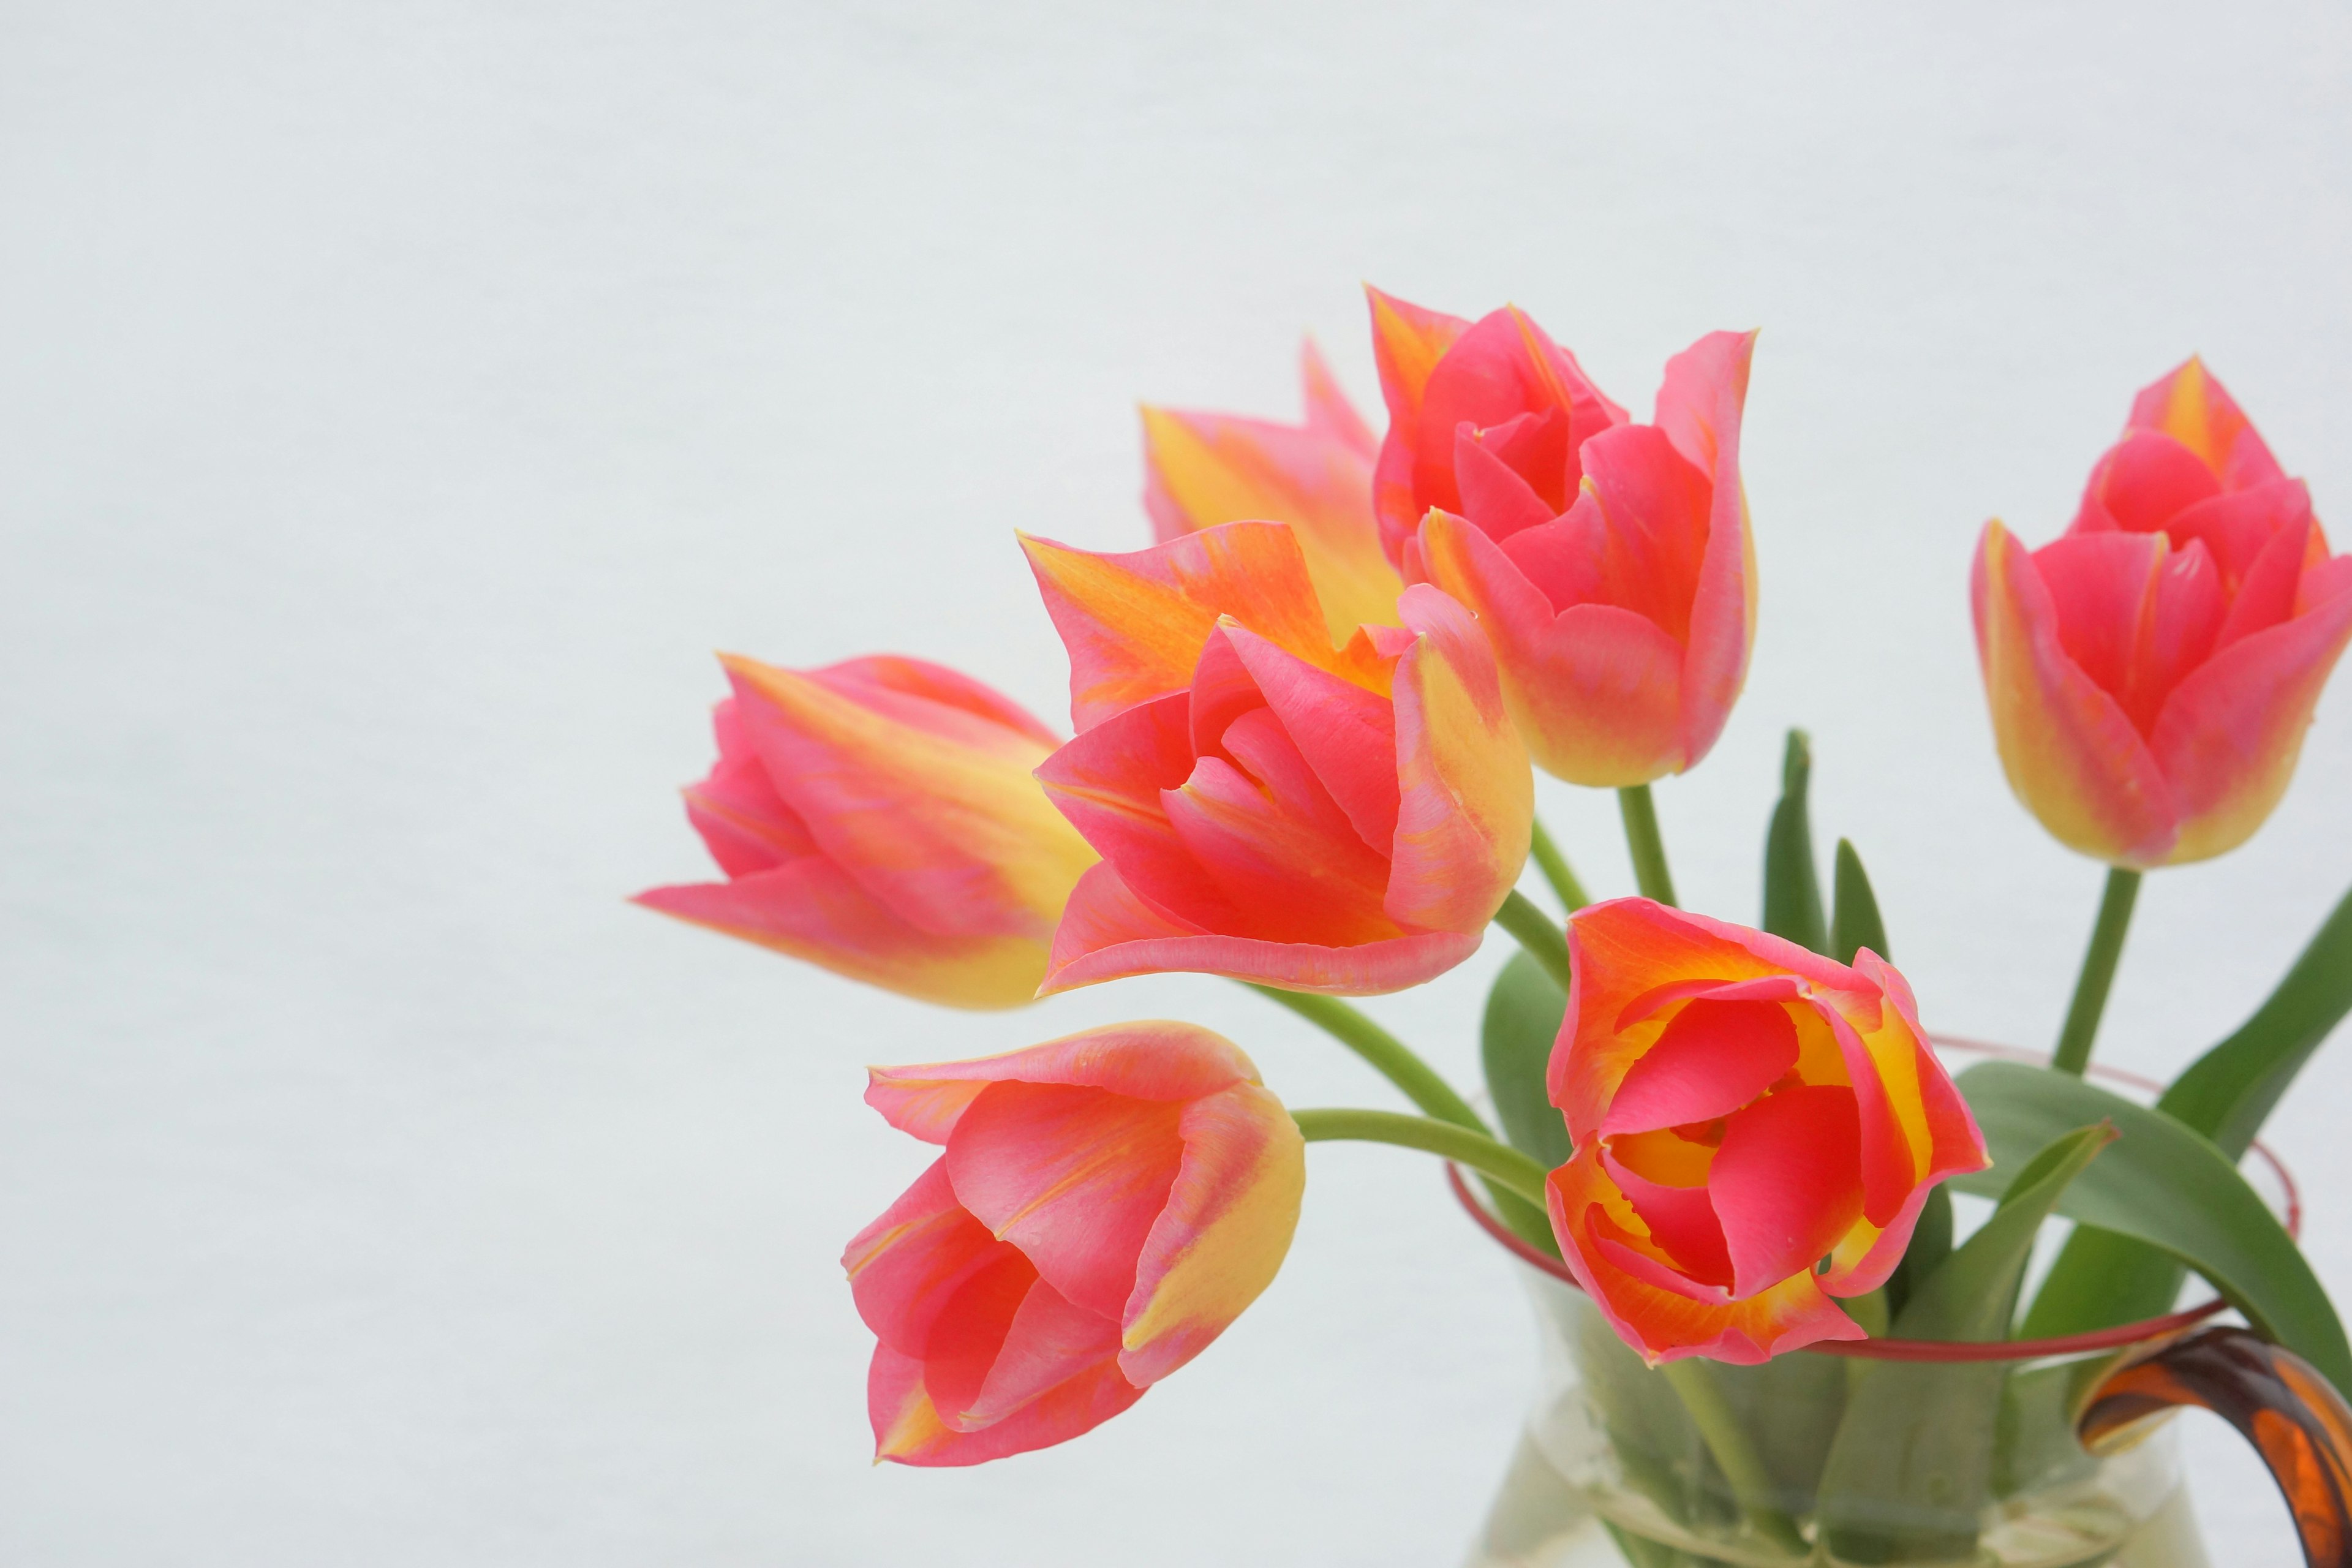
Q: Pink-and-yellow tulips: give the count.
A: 7